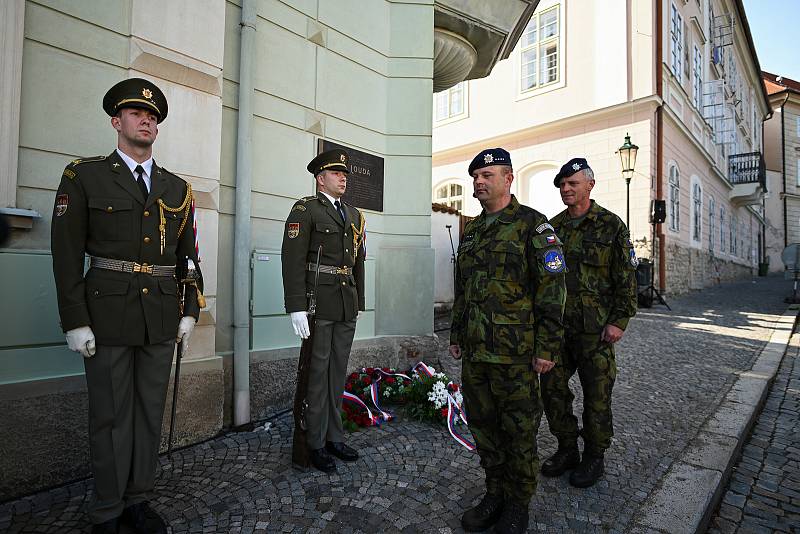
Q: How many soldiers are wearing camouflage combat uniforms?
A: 2